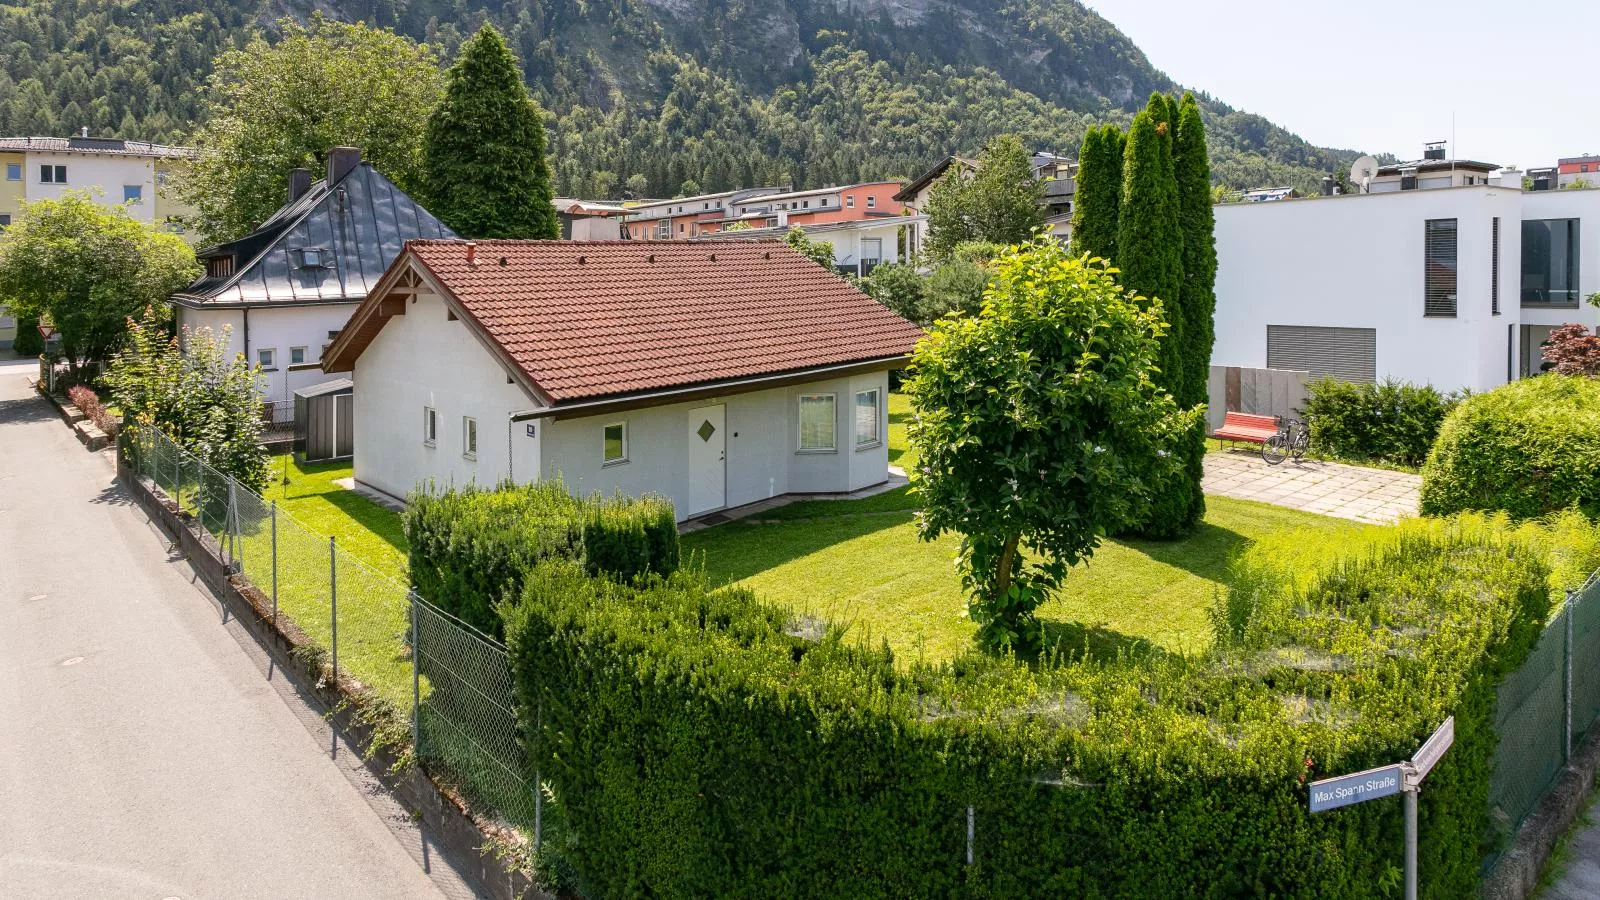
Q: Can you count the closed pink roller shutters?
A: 0